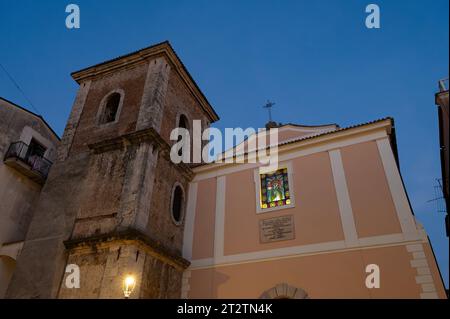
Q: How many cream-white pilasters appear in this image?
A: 4